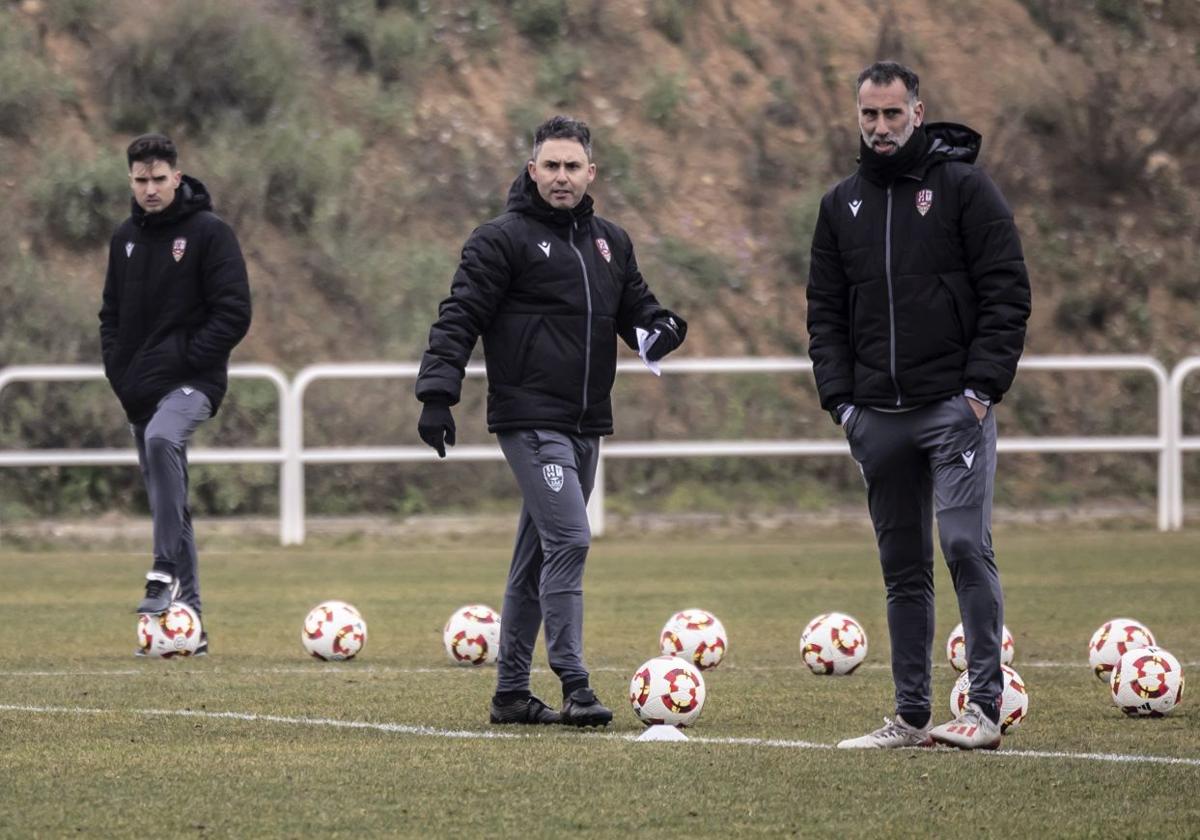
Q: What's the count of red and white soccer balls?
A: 10